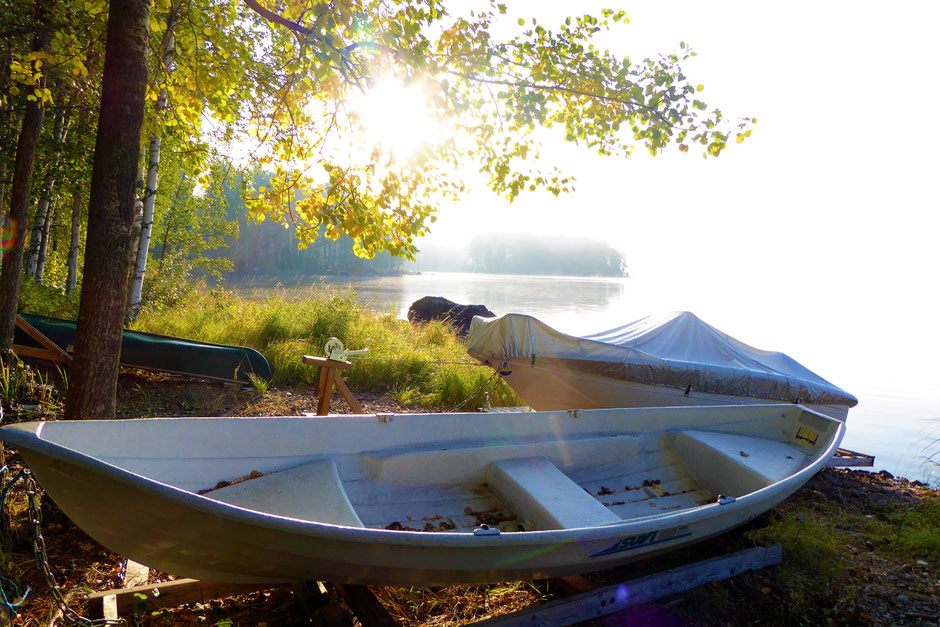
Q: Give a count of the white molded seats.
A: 3